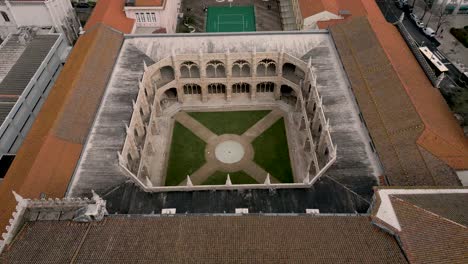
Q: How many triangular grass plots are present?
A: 4